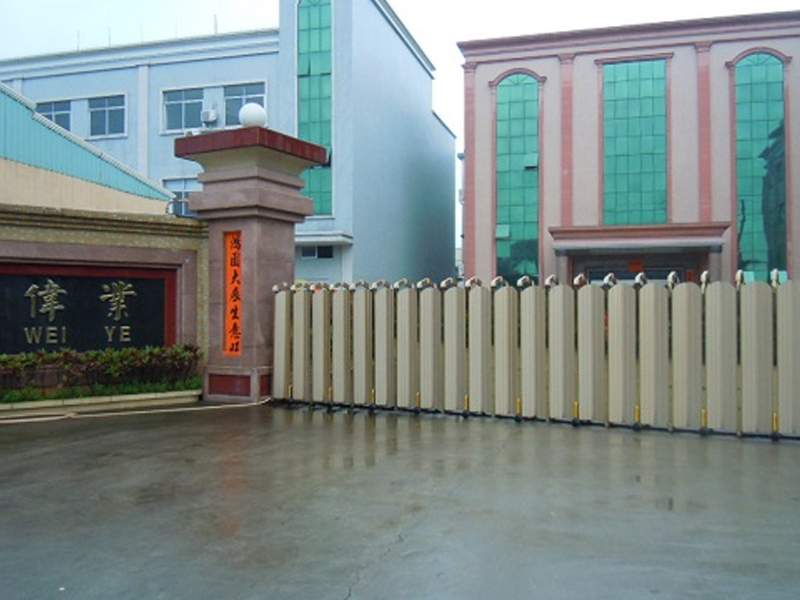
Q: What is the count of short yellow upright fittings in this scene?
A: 10